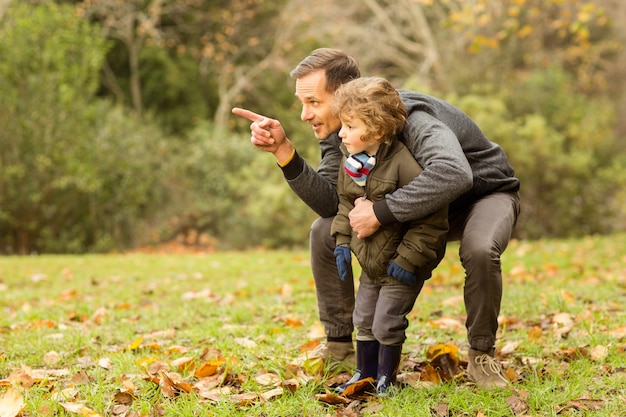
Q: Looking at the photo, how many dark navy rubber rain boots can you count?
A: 2